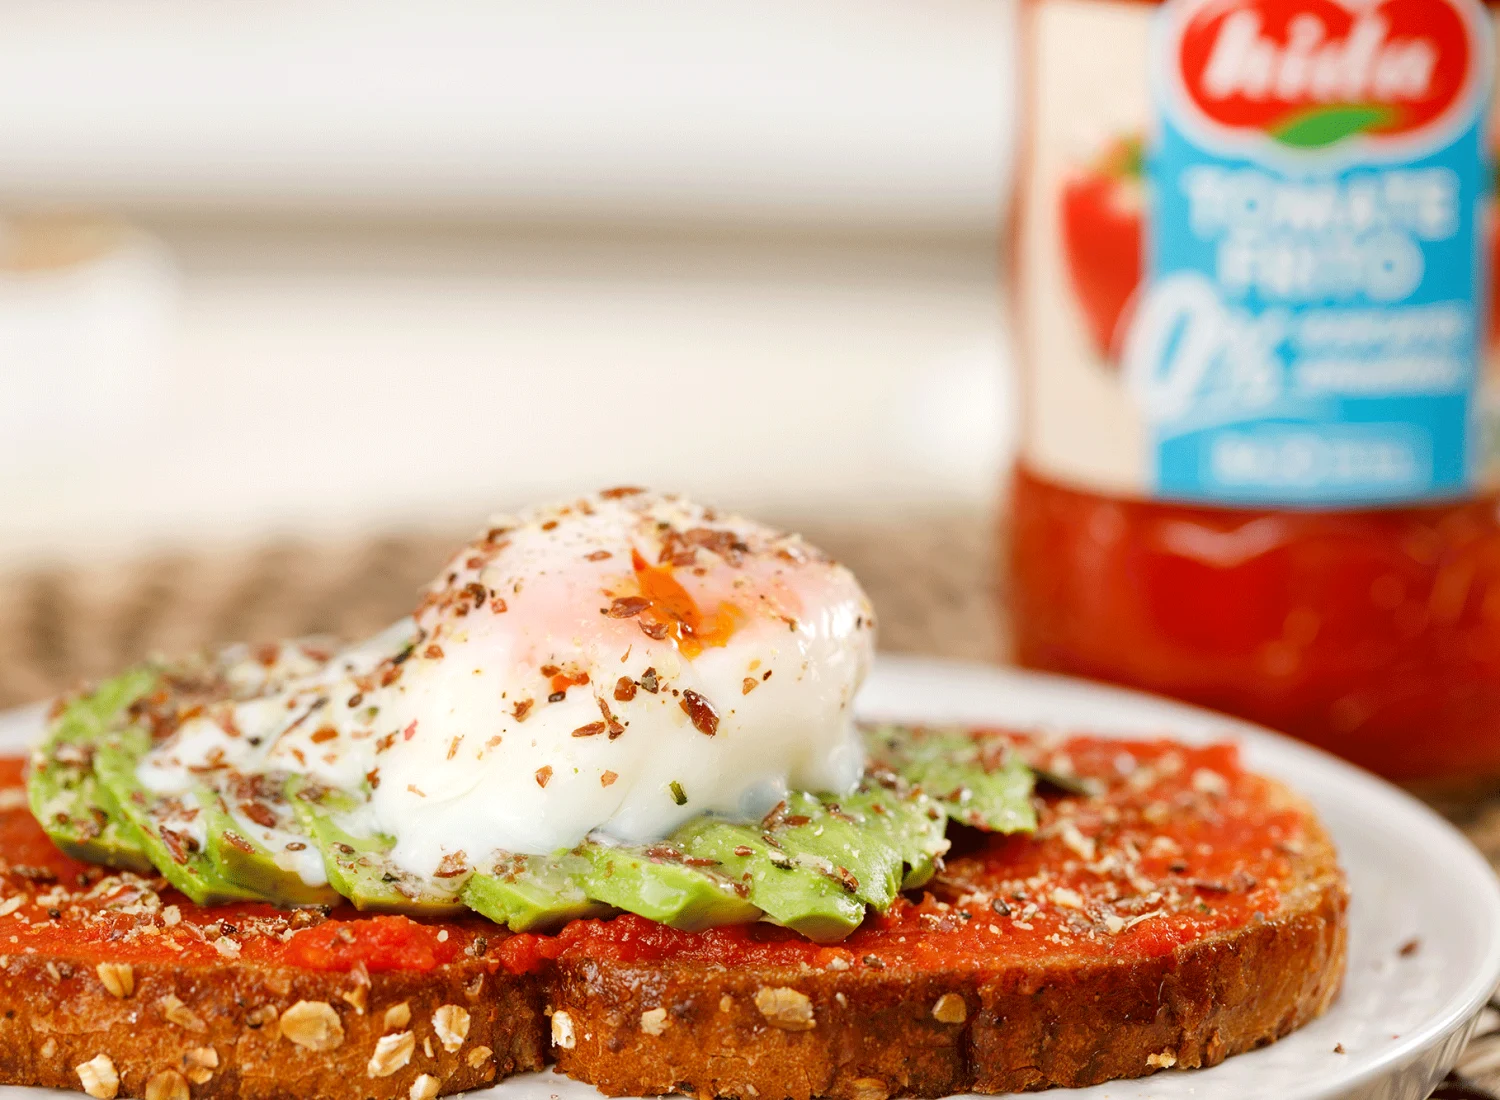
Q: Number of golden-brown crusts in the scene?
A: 2